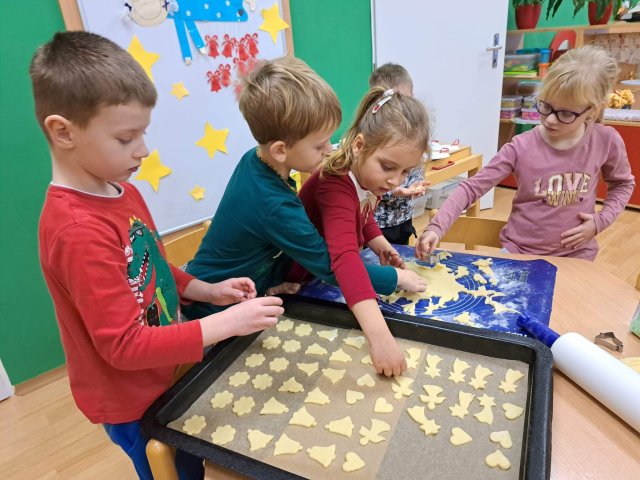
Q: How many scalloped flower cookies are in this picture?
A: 12